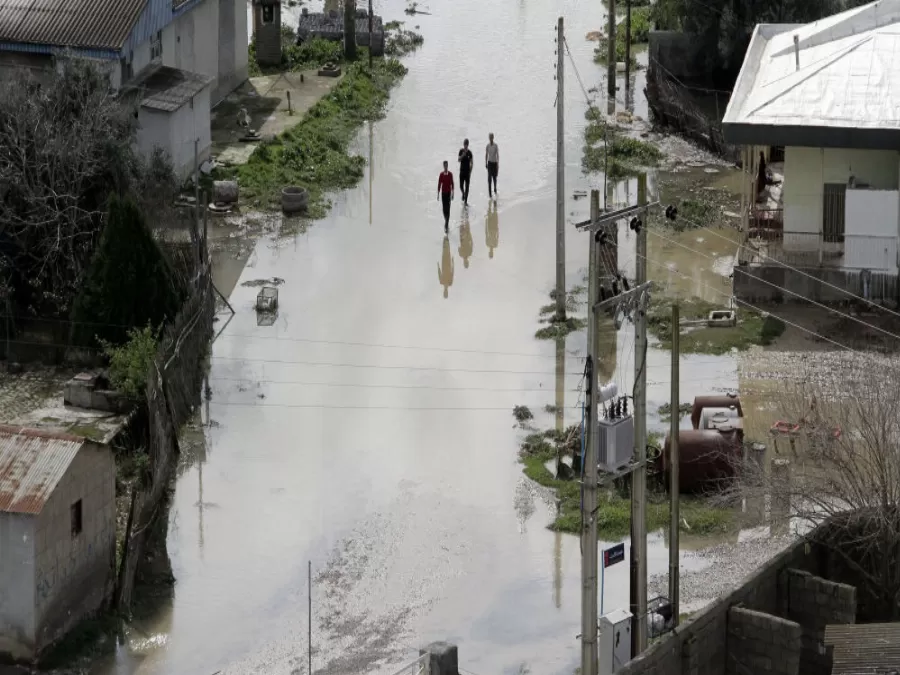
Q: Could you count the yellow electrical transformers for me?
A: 0